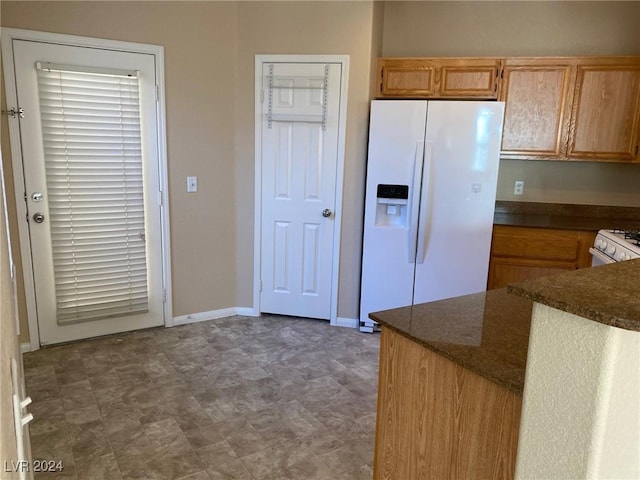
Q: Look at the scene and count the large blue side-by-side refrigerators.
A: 0